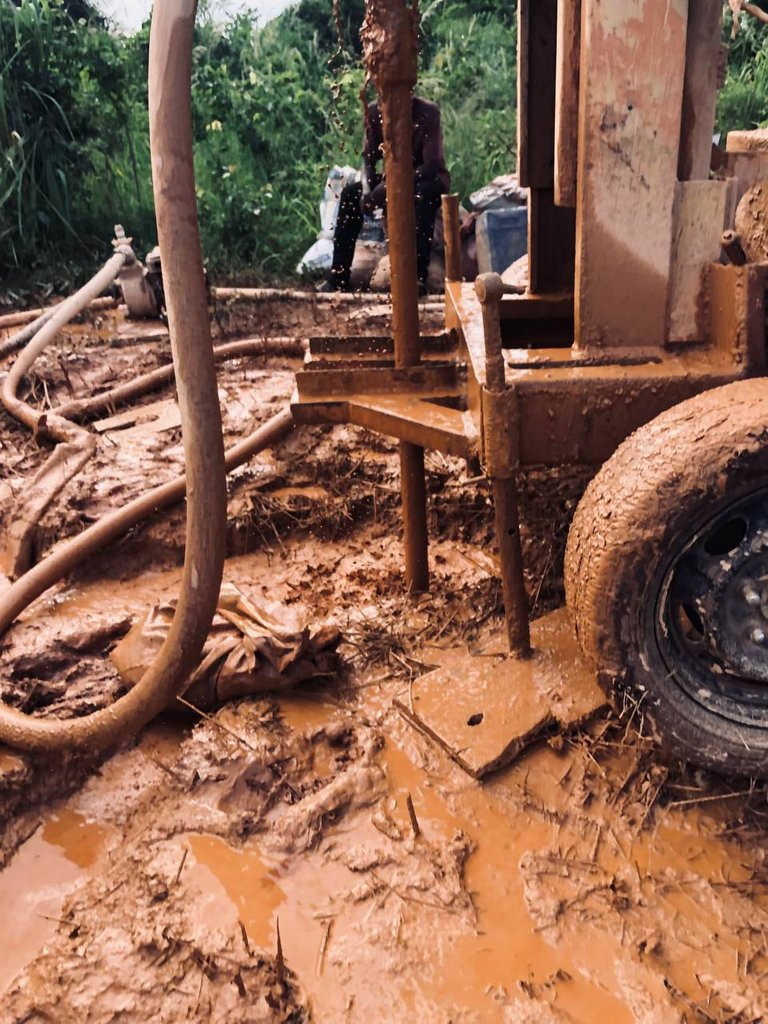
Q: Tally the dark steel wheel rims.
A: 1